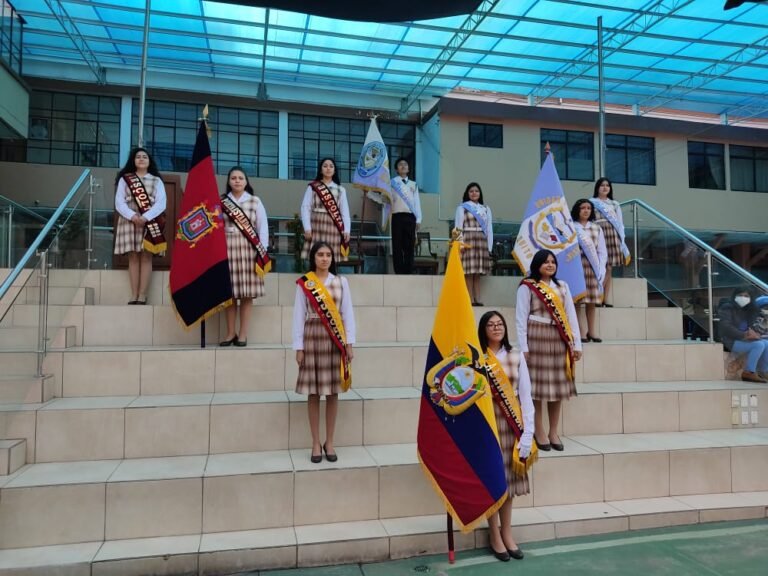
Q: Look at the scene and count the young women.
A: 9